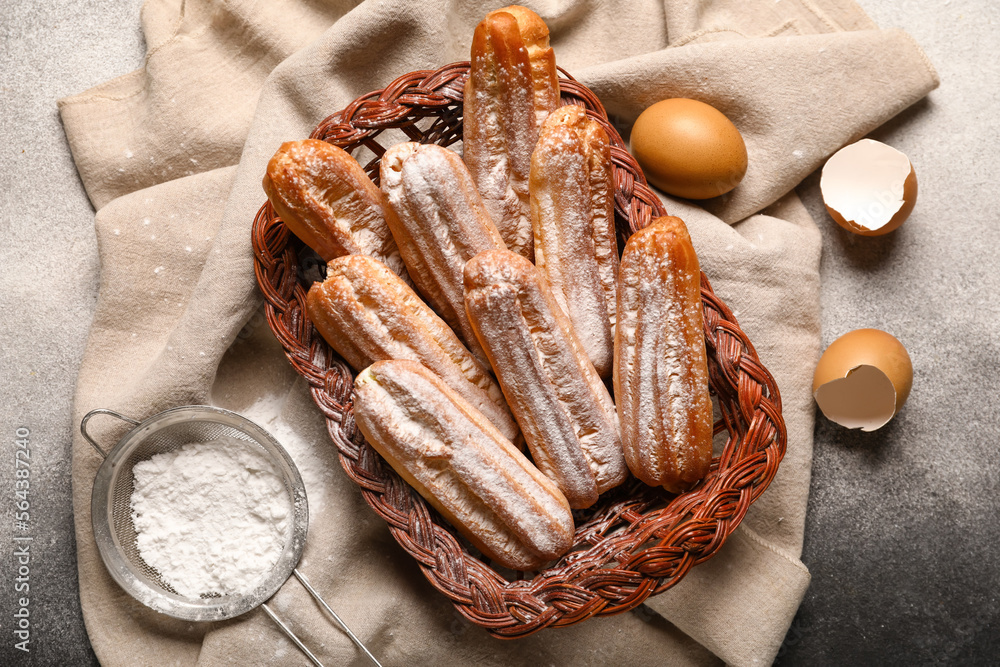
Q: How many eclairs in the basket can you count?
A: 8